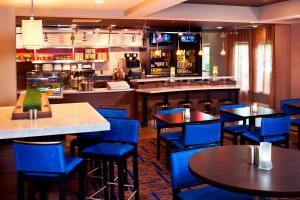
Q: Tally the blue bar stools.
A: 3